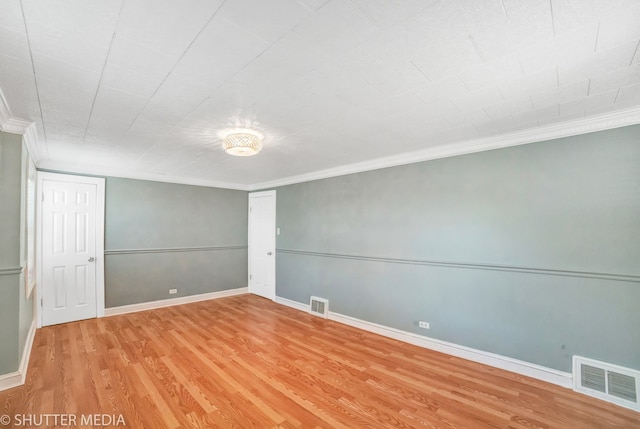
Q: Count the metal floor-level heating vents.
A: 2